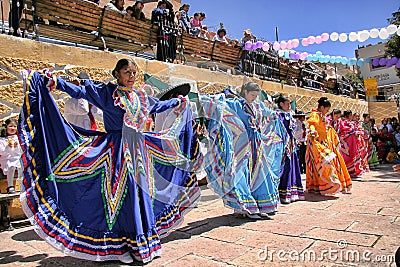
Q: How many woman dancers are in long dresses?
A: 8